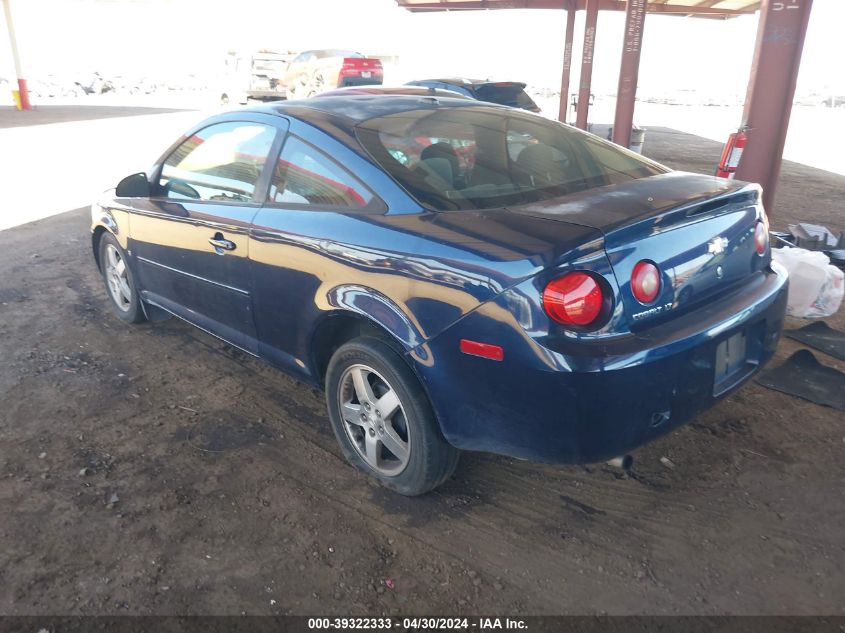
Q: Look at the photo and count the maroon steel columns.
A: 4